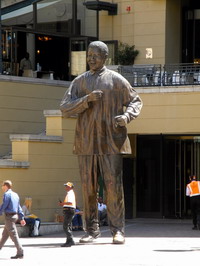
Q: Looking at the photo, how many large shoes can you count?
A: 2